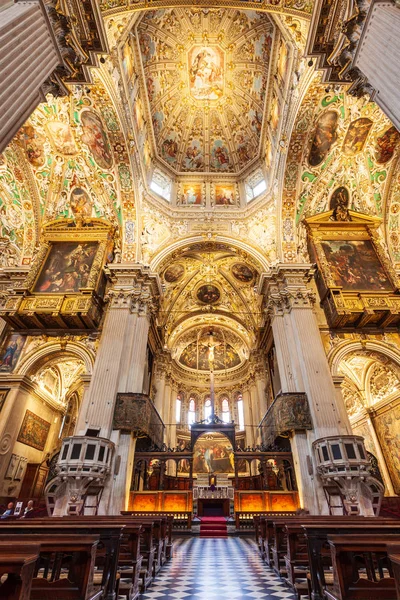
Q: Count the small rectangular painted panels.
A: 2